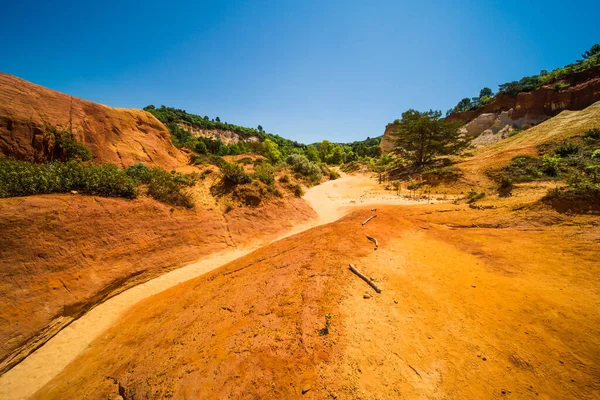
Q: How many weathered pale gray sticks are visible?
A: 3